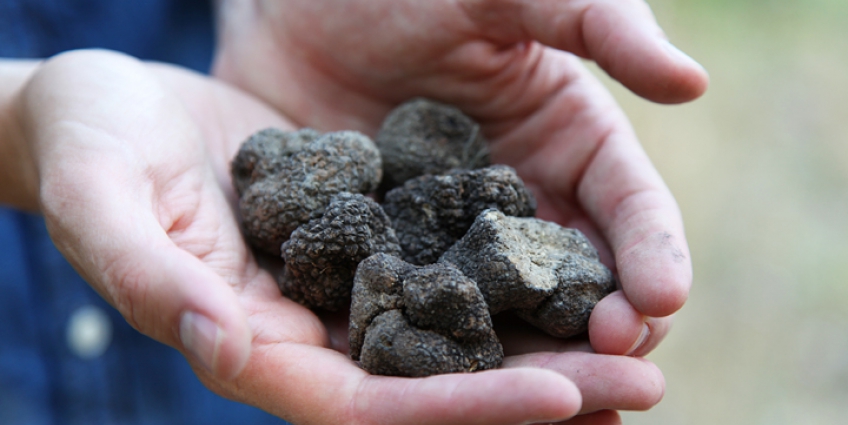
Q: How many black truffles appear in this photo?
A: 6